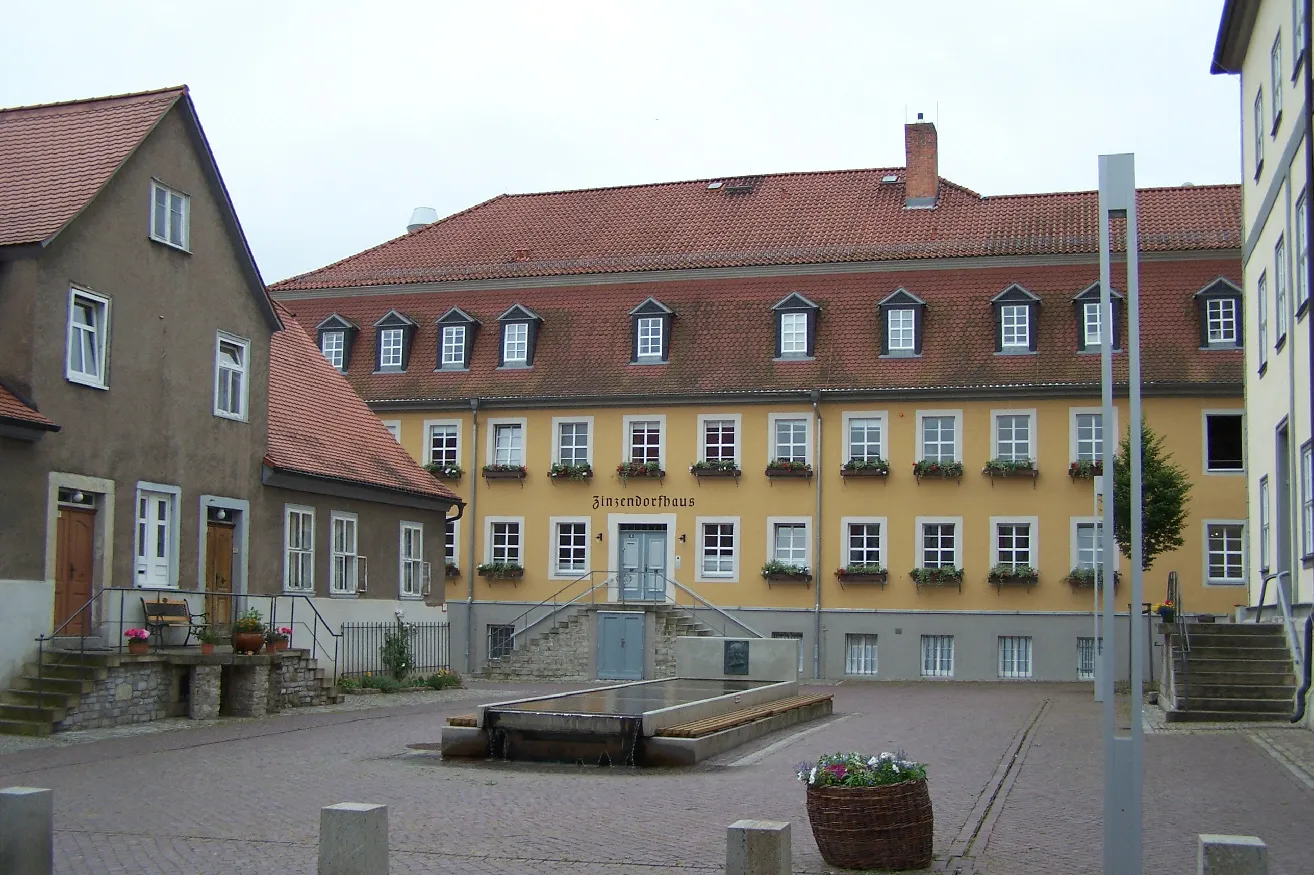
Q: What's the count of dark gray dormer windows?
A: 10